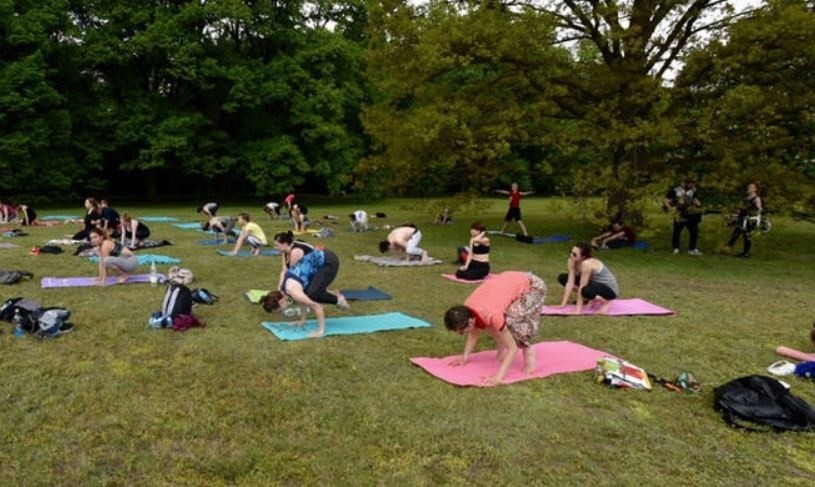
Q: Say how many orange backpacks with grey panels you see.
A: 0